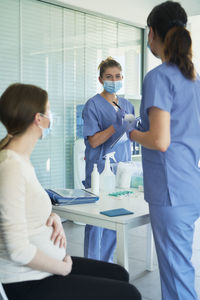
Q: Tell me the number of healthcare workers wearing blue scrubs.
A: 2